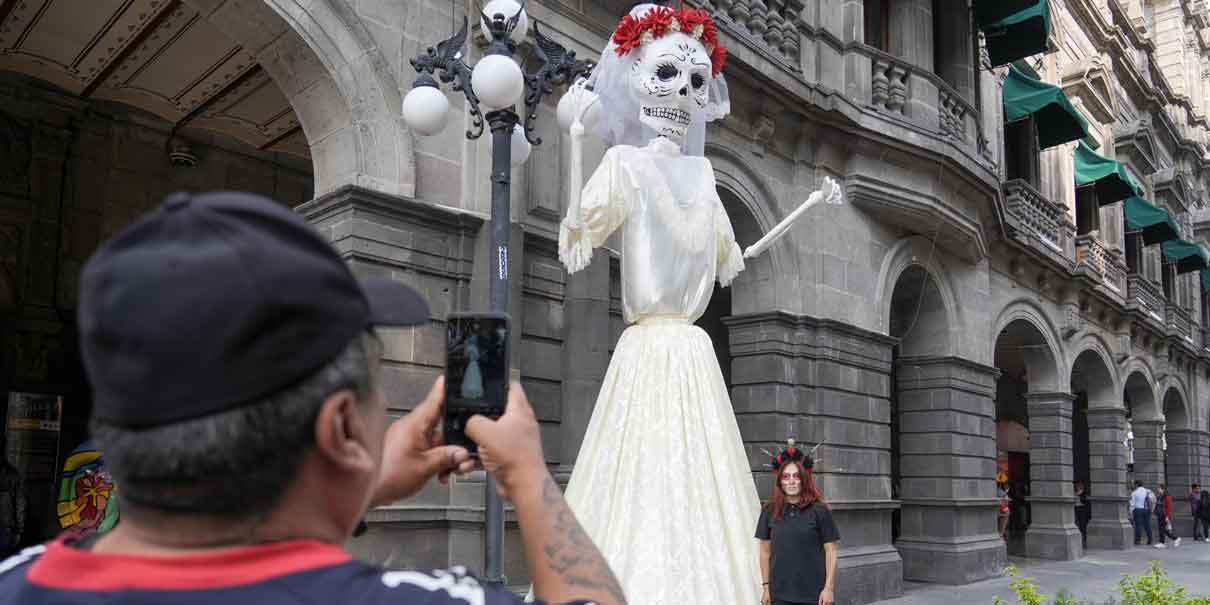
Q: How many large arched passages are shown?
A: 7